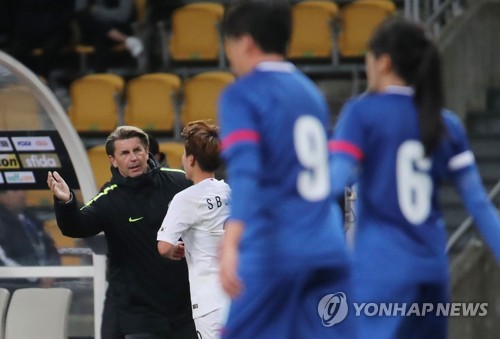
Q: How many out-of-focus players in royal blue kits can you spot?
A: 2